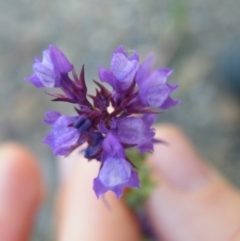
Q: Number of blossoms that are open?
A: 6